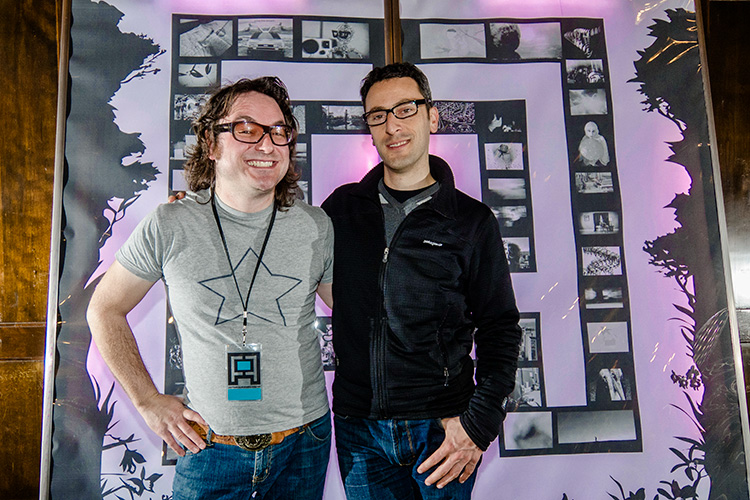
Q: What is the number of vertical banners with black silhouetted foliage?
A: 2